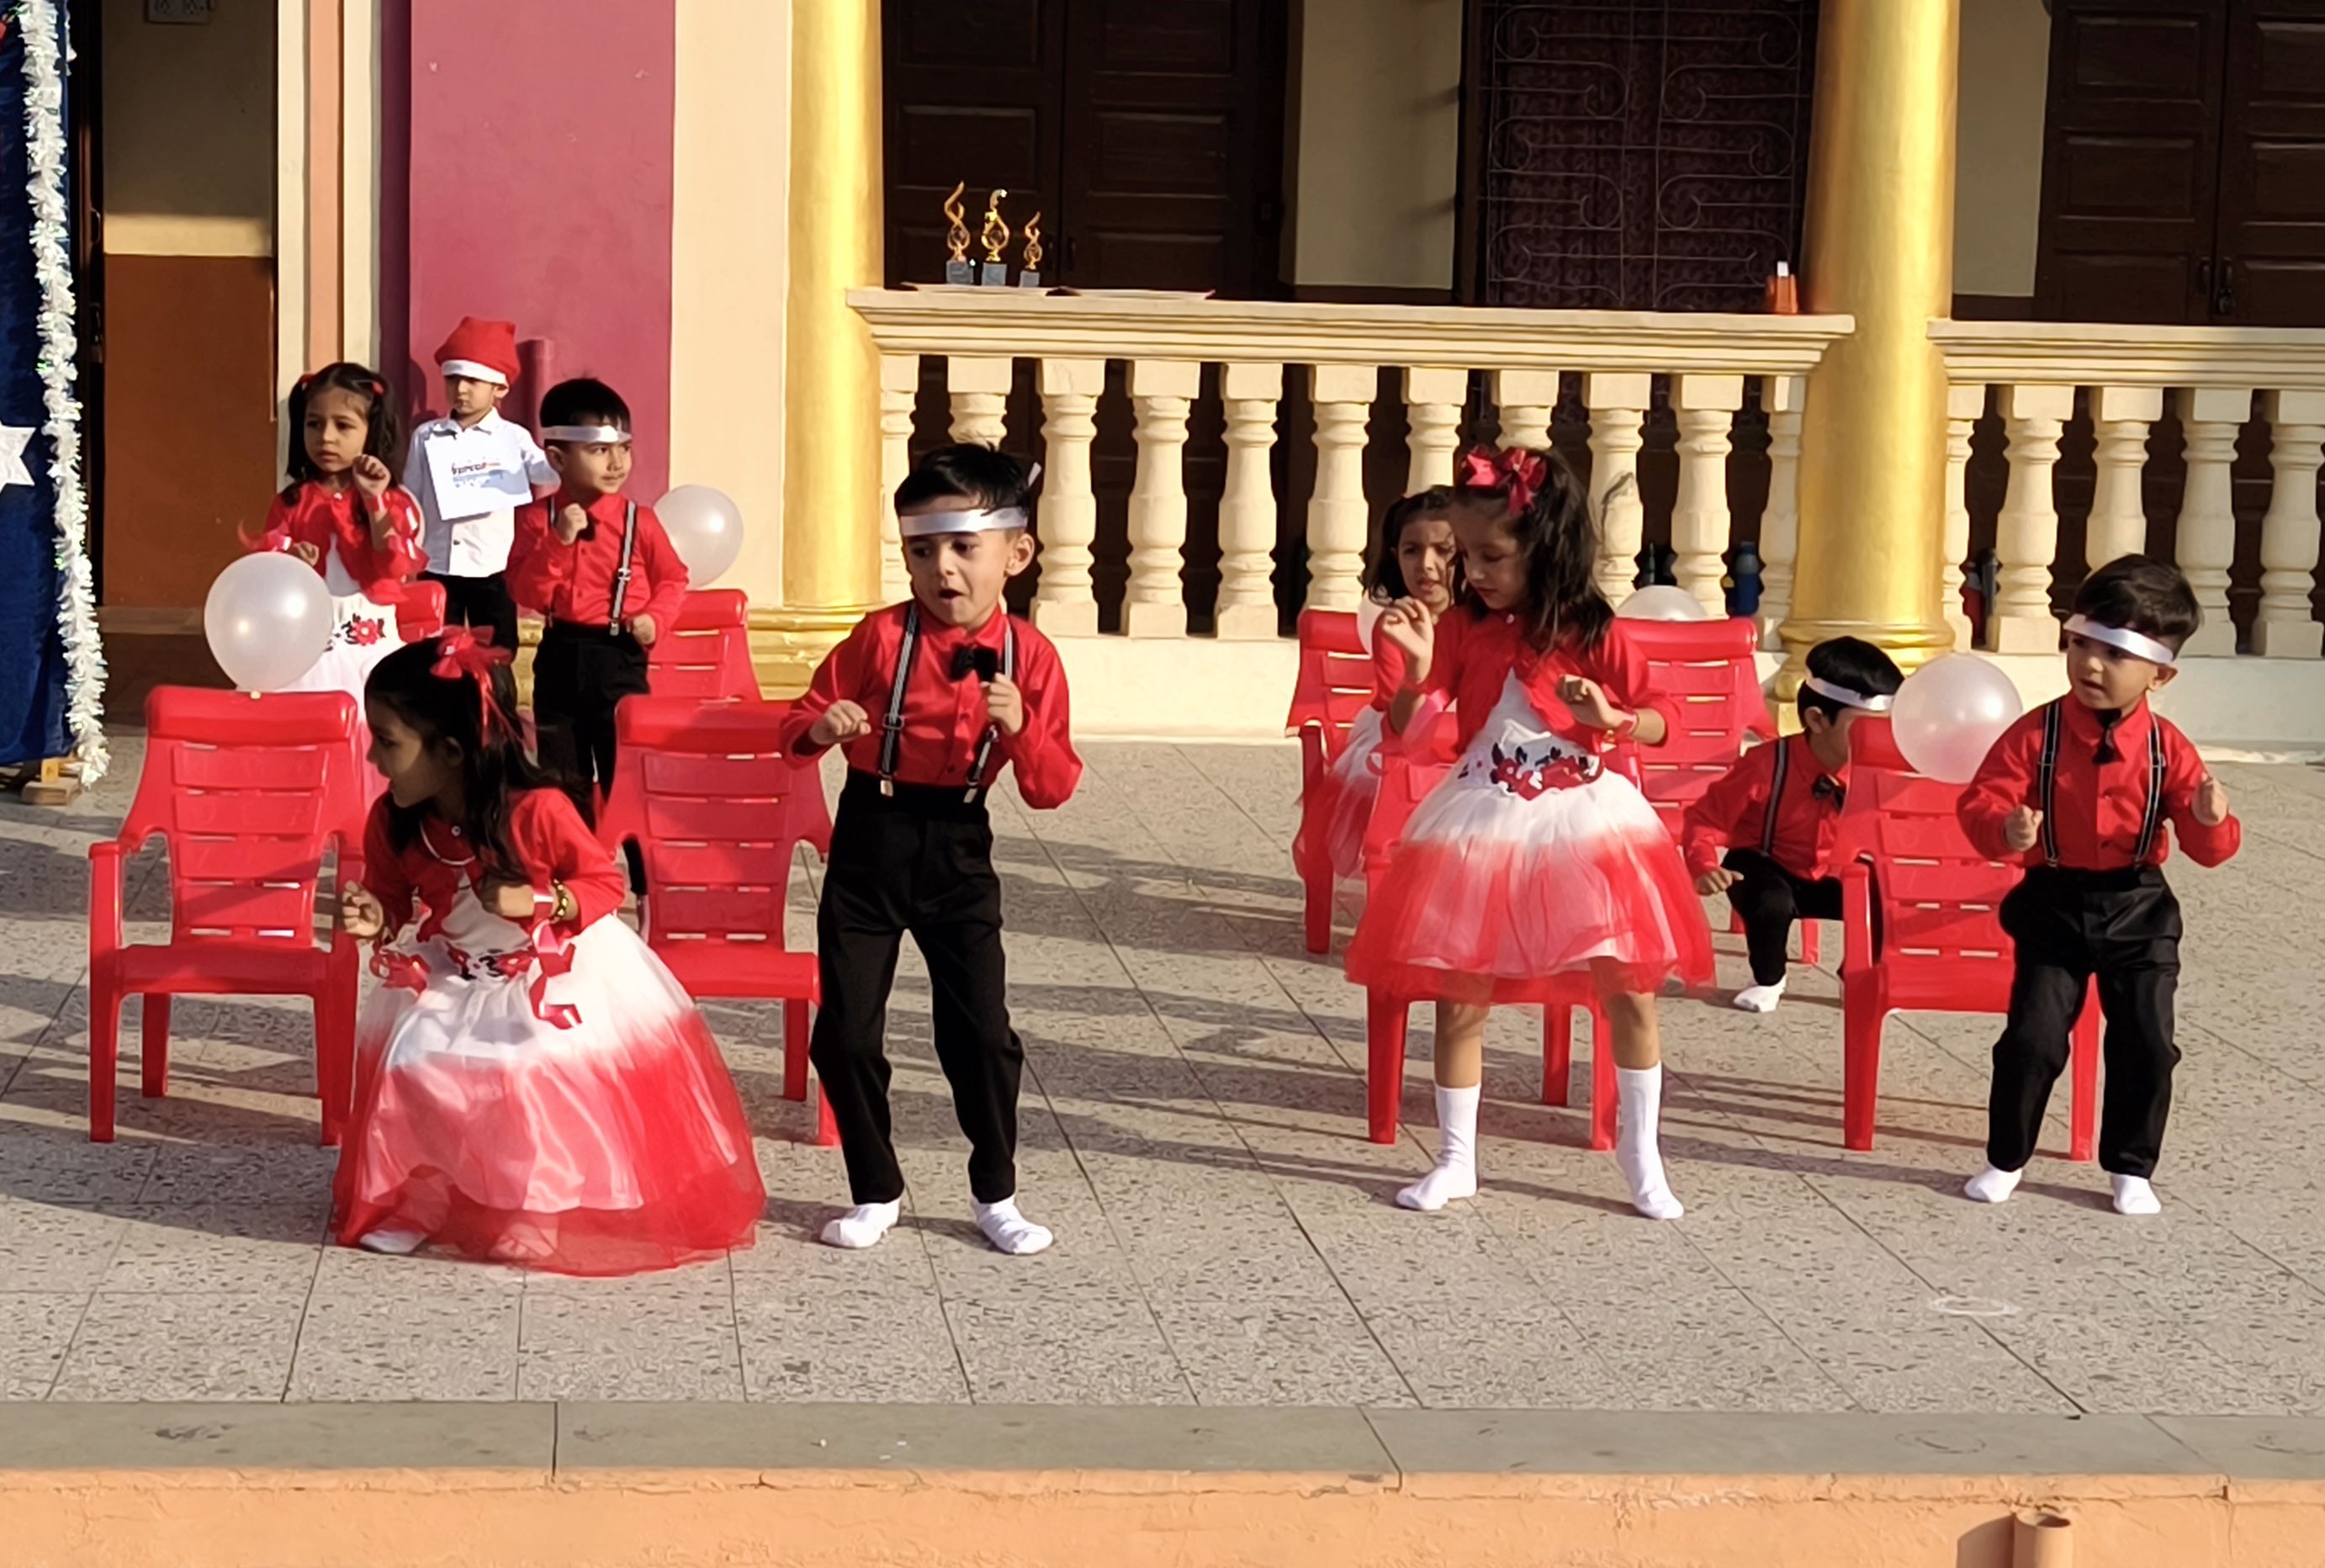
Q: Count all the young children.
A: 9